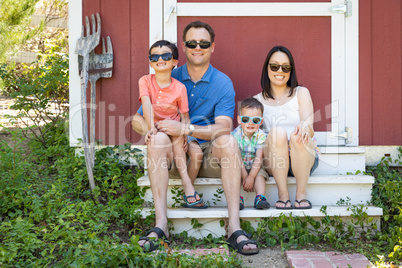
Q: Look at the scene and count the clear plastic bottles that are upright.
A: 0